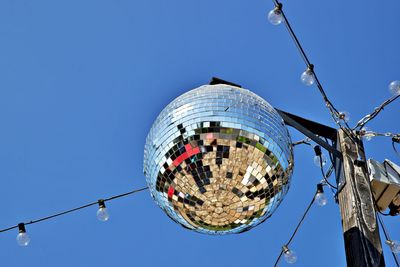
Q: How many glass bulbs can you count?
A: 11